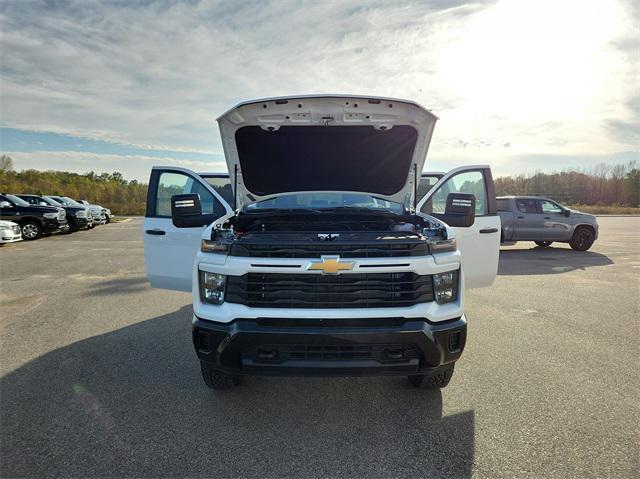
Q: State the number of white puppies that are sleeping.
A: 0